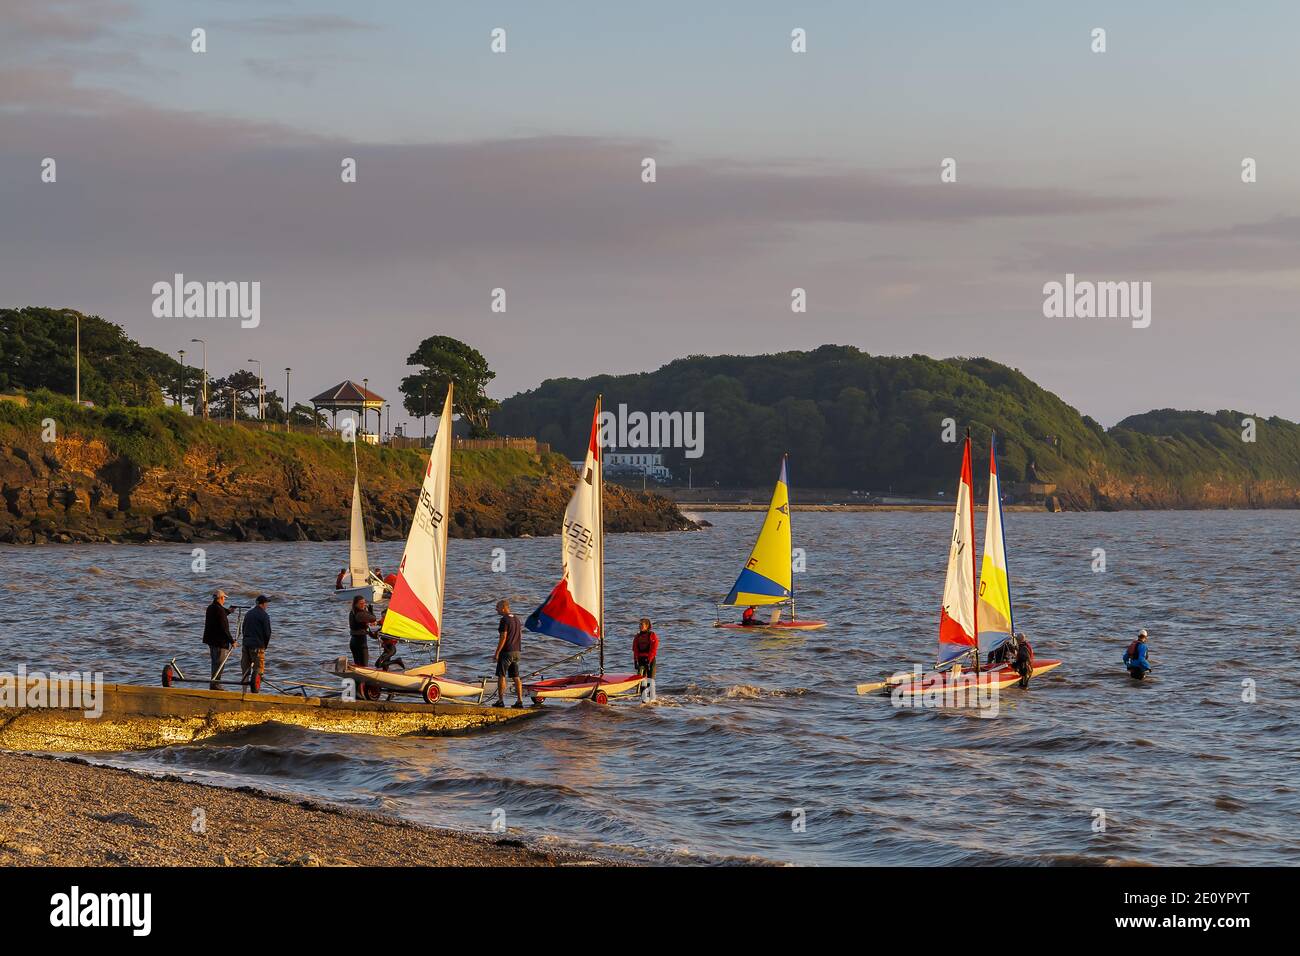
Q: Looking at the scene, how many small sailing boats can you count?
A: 6